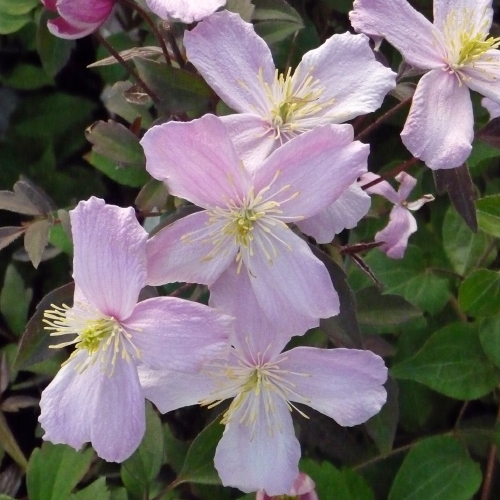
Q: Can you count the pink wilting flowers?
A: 1